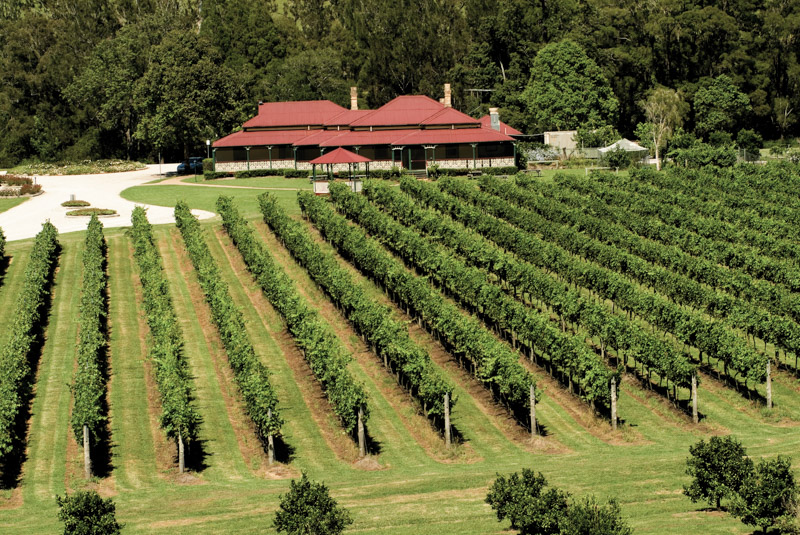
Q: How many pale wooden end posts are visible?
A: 9